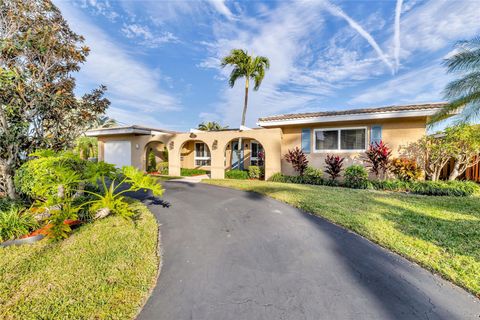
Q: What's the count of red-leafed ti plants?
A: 3